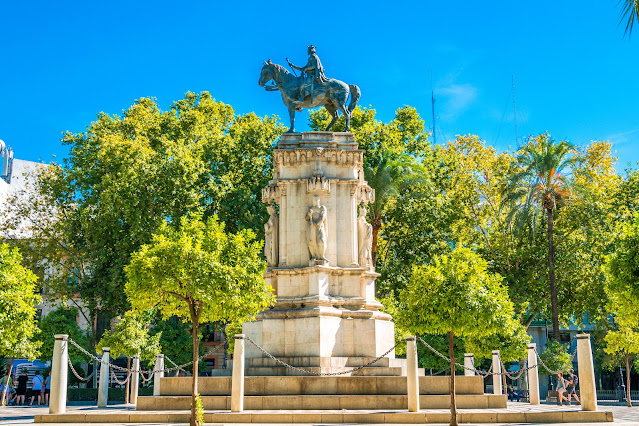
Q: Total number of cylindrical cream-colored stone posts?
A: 10